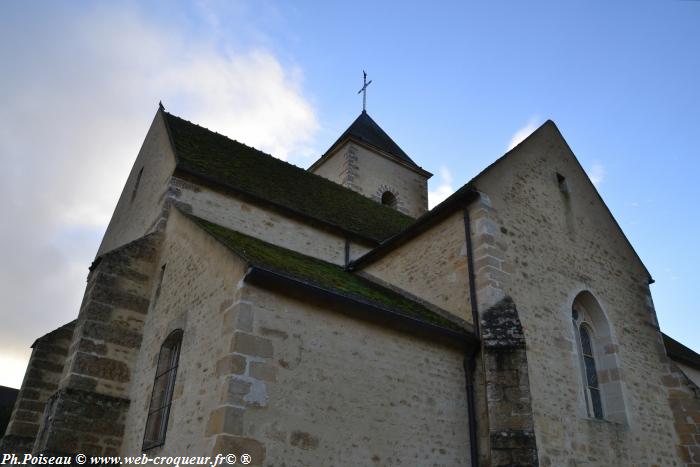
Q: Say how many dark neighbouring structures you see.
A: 1